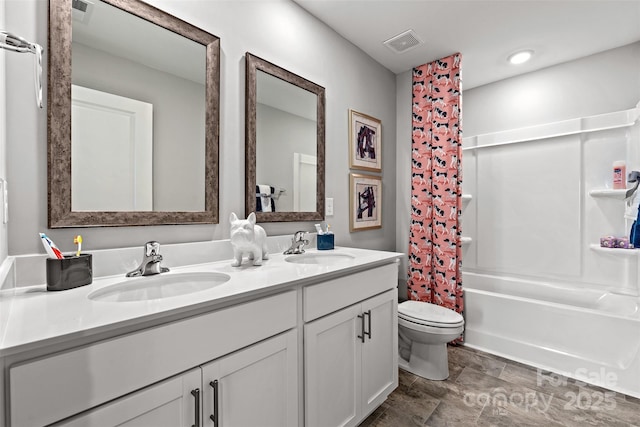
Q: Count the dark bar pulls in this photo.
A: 4